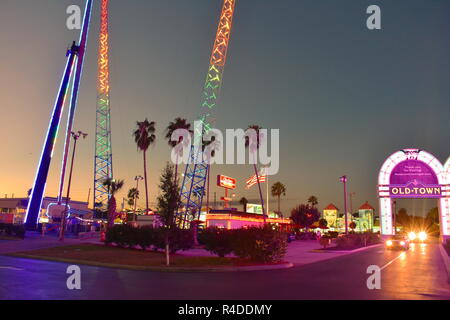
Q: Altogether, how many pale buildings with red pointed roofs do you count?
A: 2